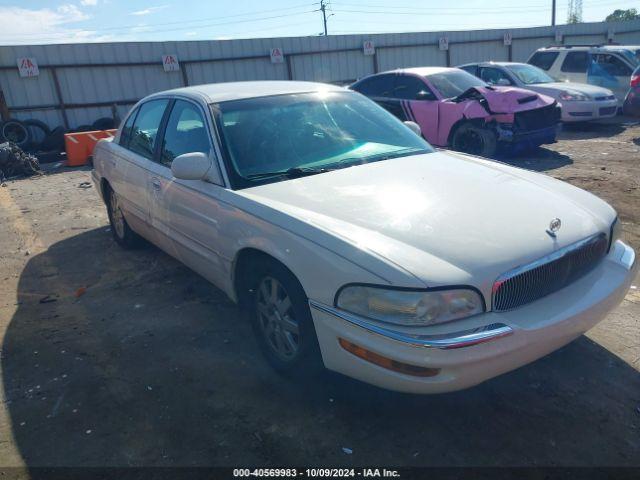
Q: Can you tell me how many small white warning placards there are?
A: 8